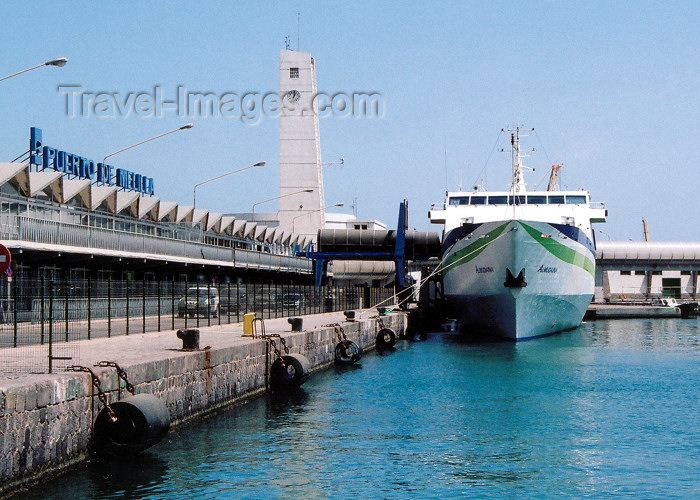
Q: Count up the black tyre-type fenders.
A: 4